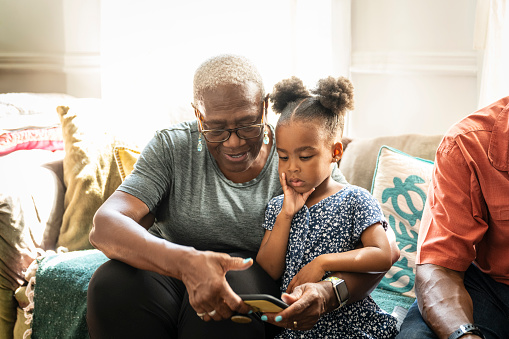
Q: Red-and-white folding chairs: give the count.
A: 0